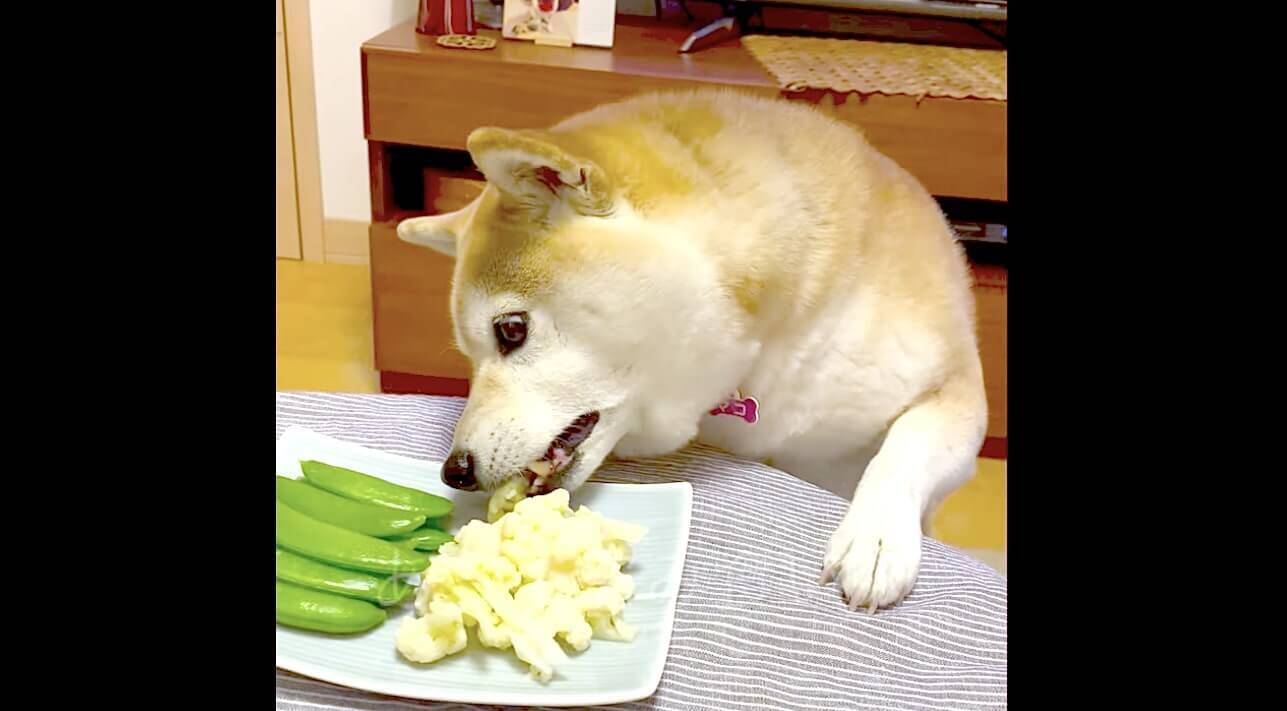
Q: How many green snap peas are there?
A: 6